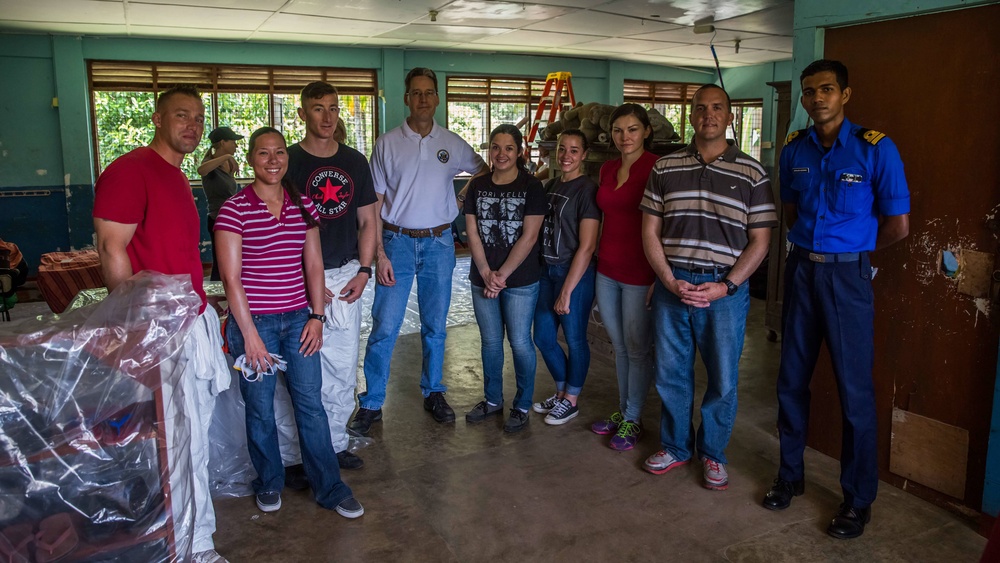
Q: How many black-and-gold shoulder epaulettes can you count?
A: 2